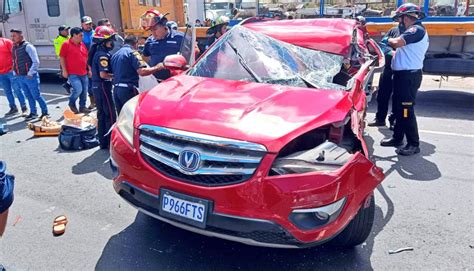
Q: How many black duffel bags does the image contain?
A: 1